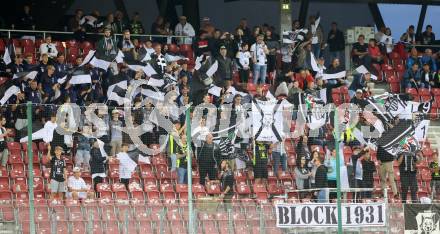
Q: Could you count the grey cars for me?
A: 0